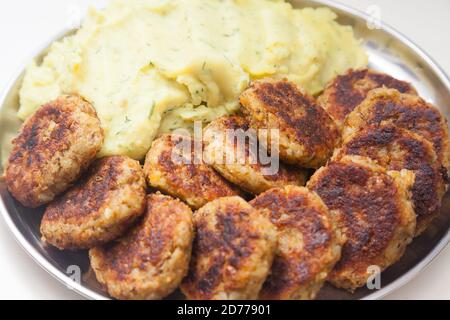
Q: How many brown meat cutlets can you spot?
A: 12